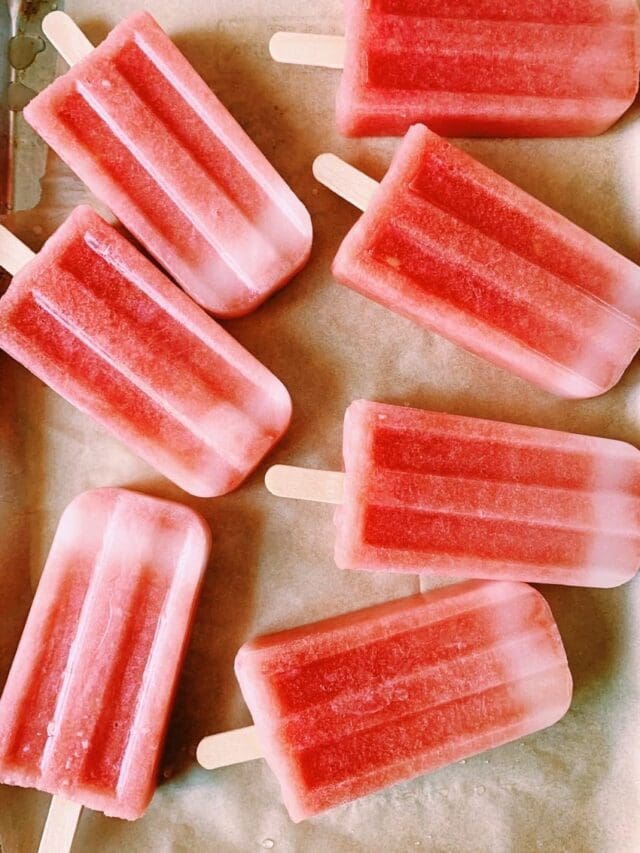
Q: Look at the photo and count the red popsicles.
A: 7